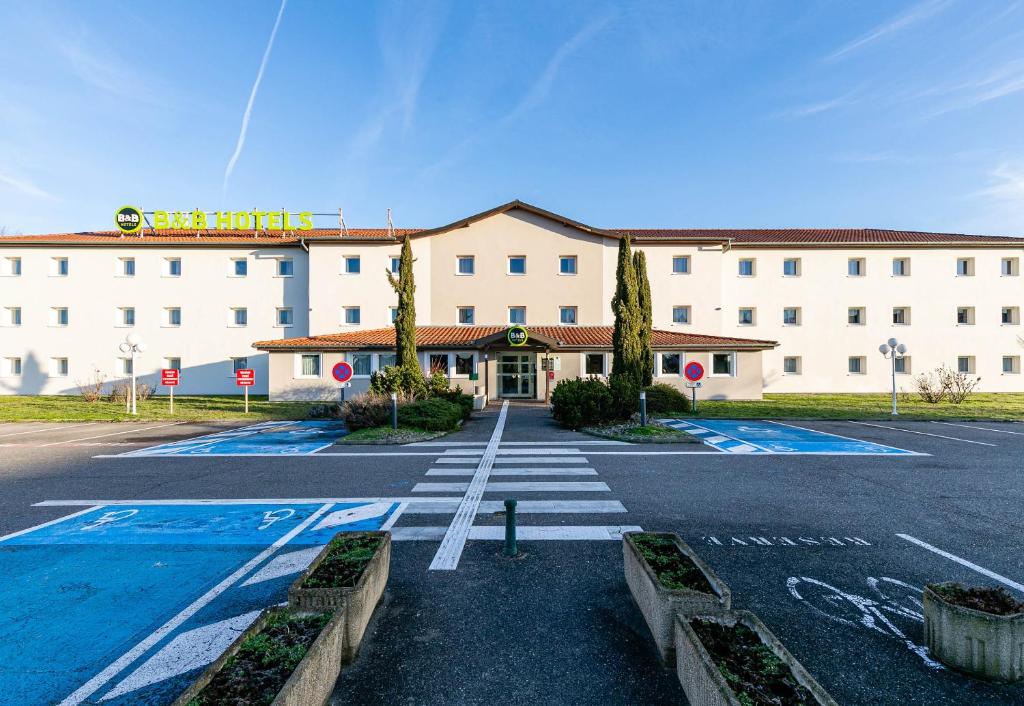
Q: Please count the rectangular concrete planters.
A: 4